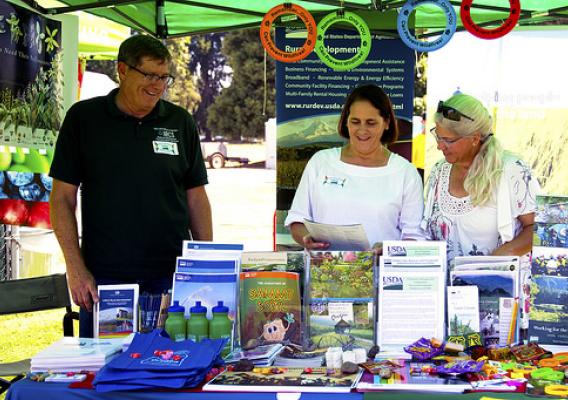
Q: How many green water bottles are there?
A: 3